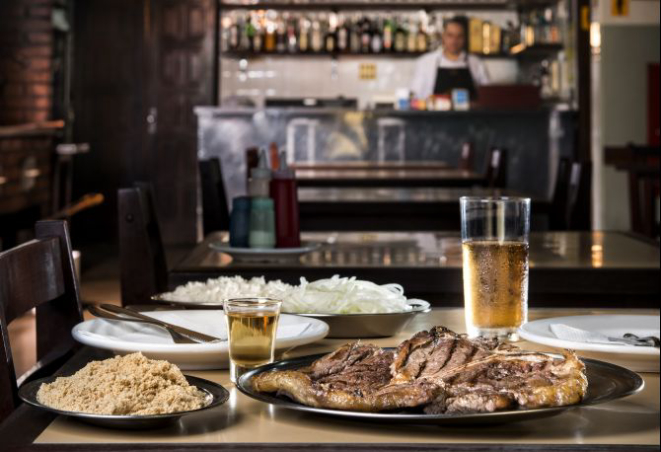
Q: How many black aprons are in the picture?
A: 1